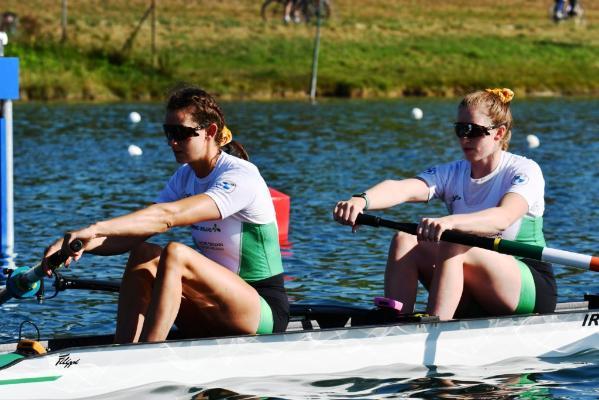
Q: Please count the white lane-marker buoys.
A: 4